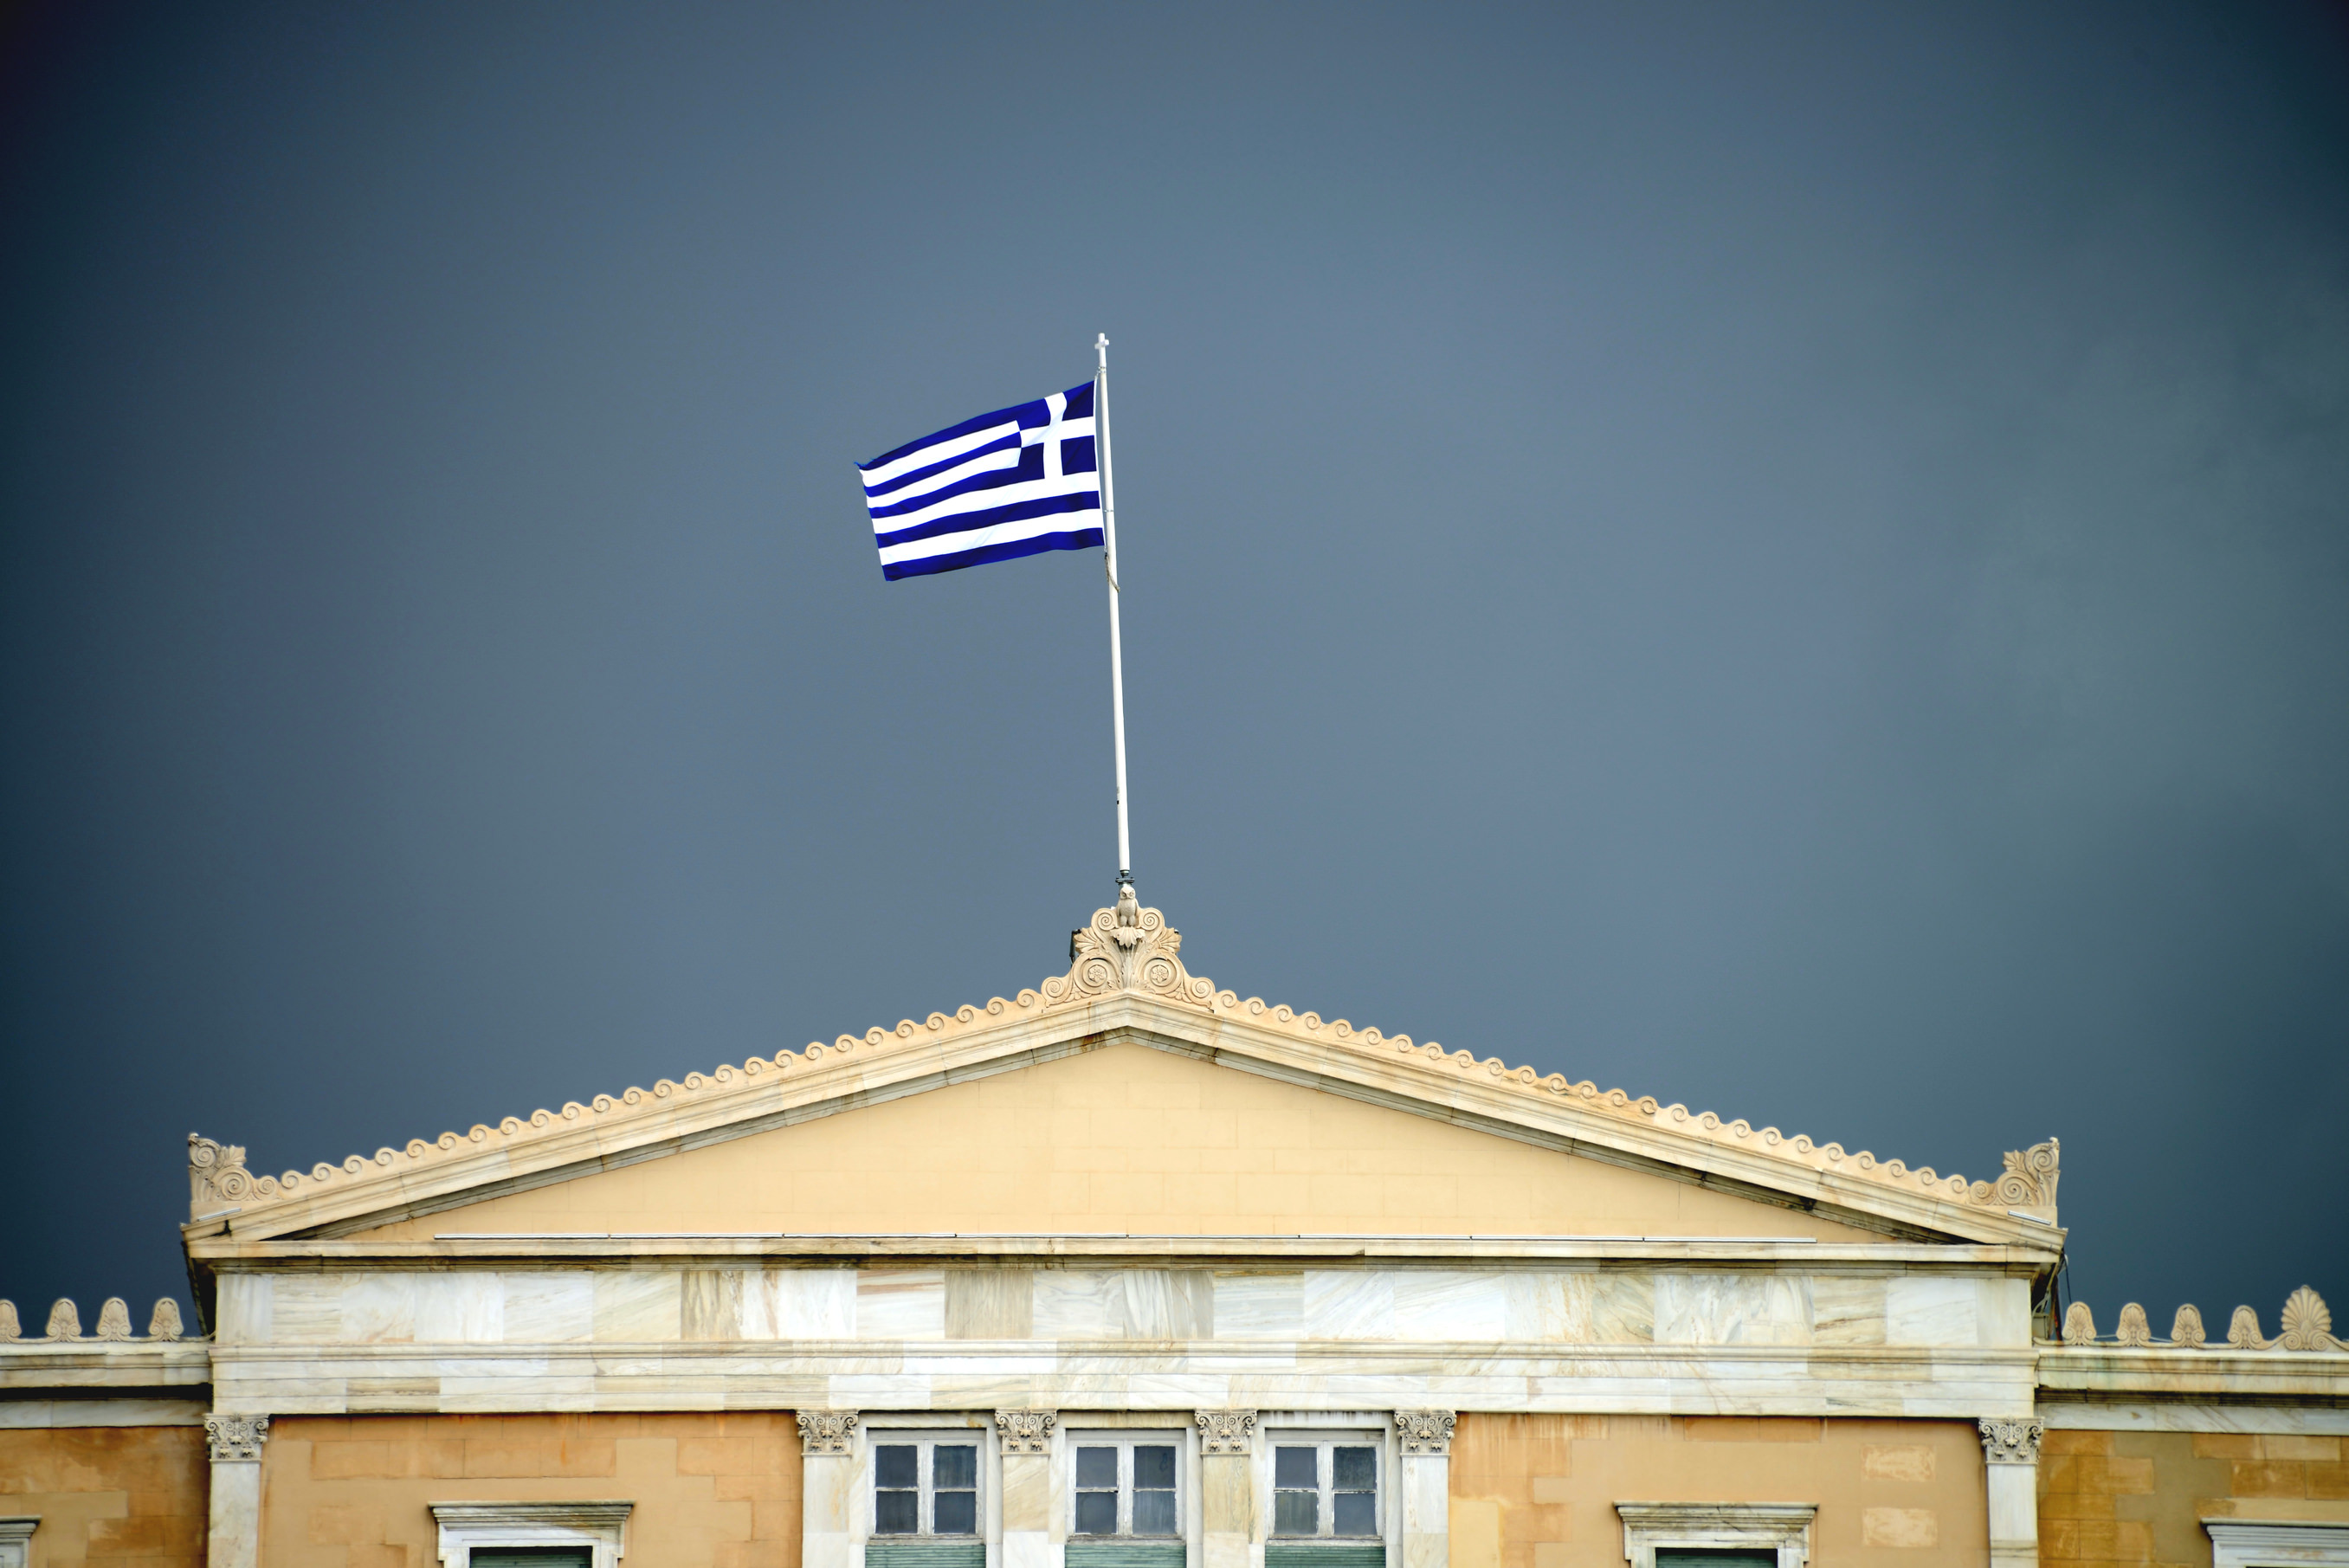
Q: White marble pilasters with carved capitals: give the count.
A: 6